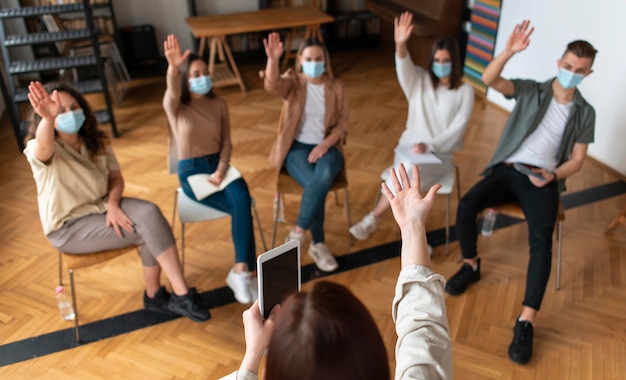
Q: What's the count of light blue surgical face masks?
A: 5